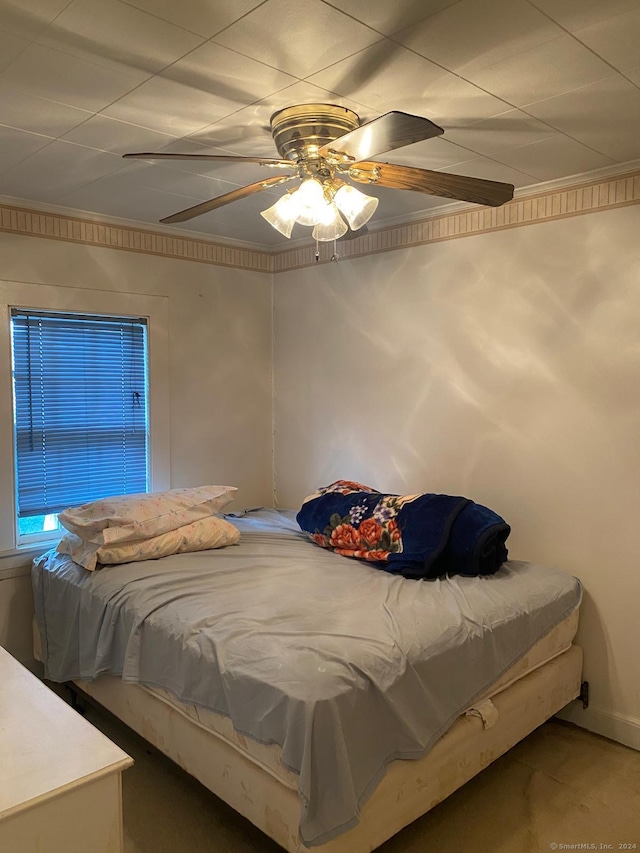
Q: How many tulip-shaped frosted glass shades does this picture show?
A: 4